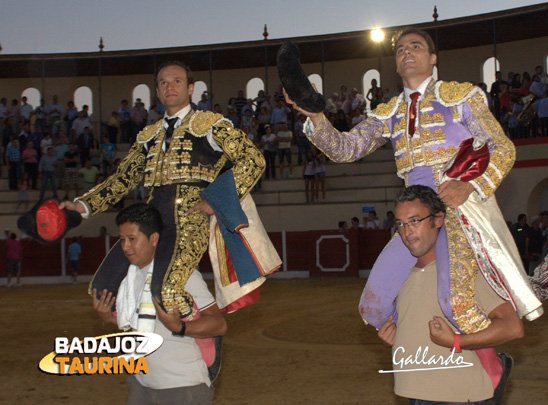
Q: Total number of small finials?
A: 3